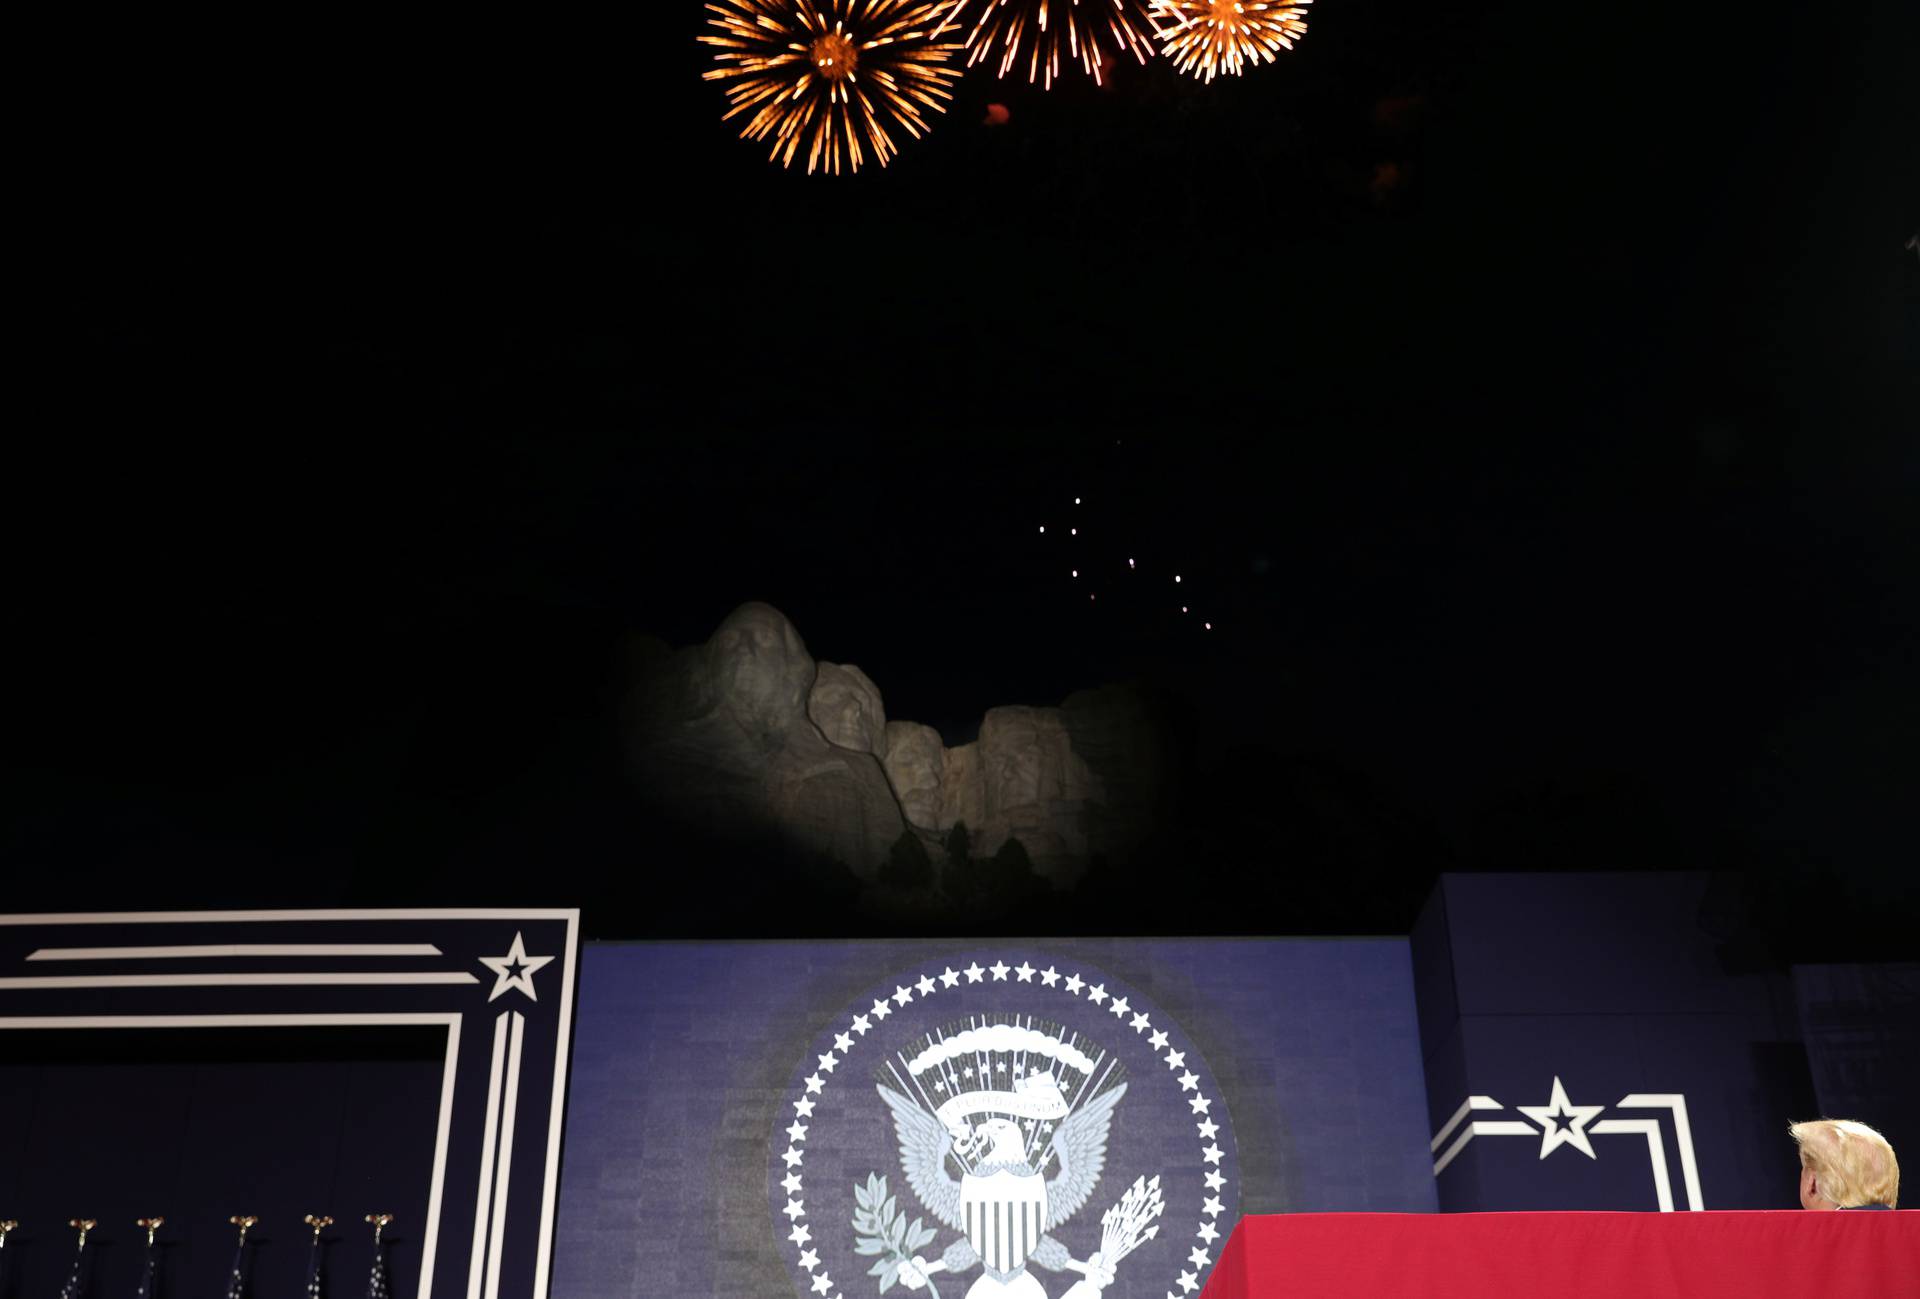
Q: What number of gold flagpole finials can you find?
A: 6